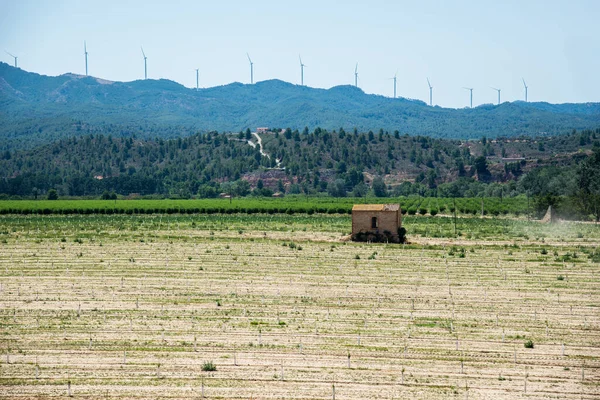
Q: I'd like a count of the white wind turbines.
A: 12